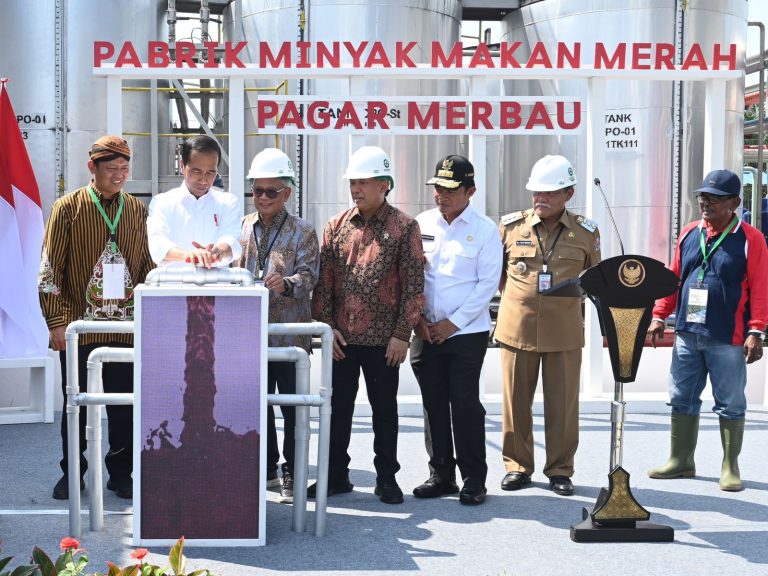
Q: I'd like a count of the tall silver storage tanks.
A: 3